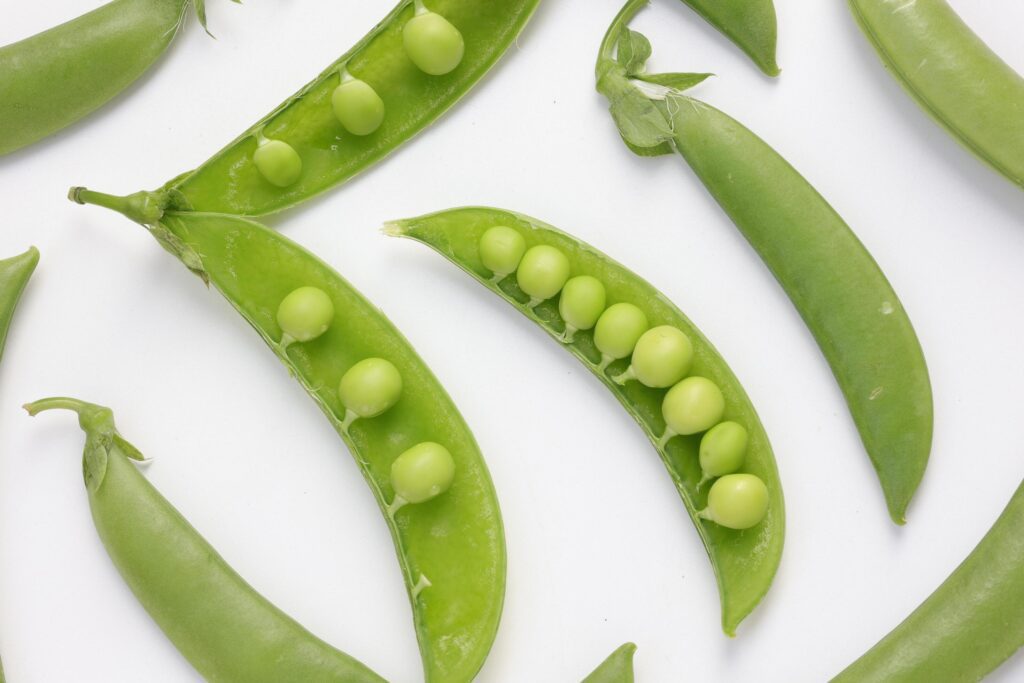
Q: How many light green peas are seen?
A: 14